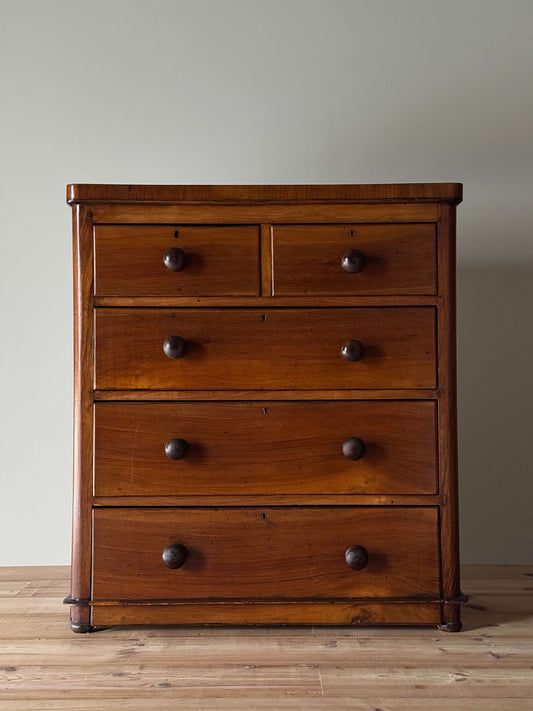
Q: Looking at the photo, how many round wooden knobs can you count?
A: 8